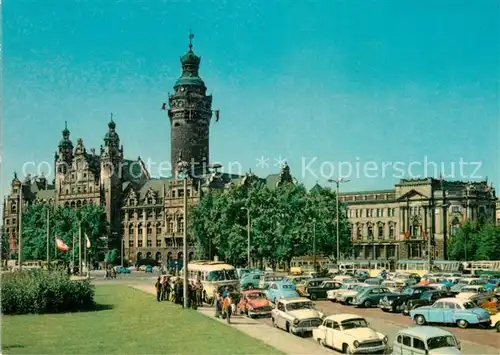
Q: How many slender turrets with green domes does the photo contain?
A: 2